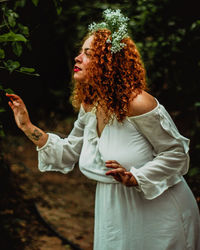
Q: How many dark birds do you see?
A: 0